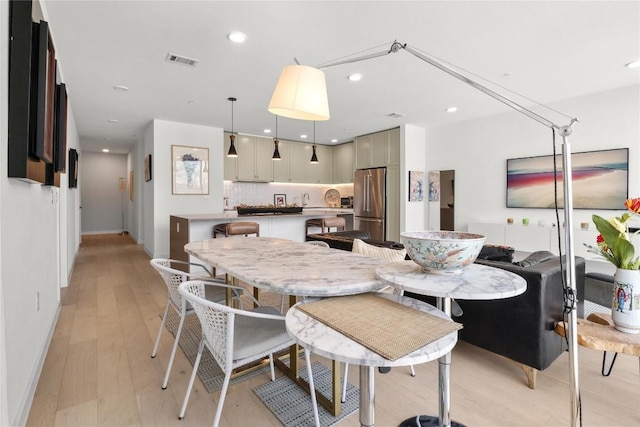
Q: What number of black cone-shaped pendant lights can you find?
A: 3